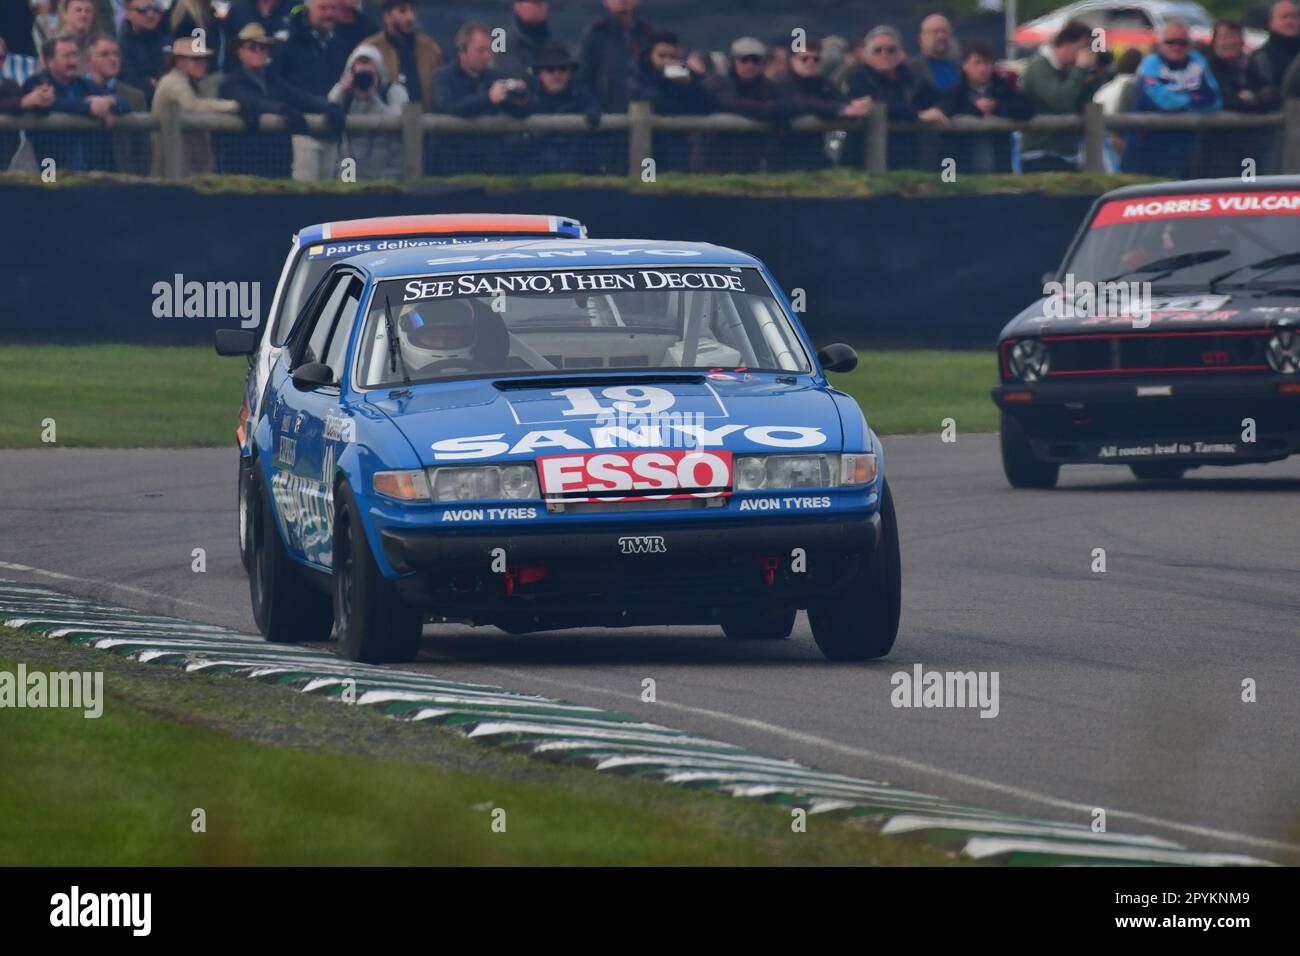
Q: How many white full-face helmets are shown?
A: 1